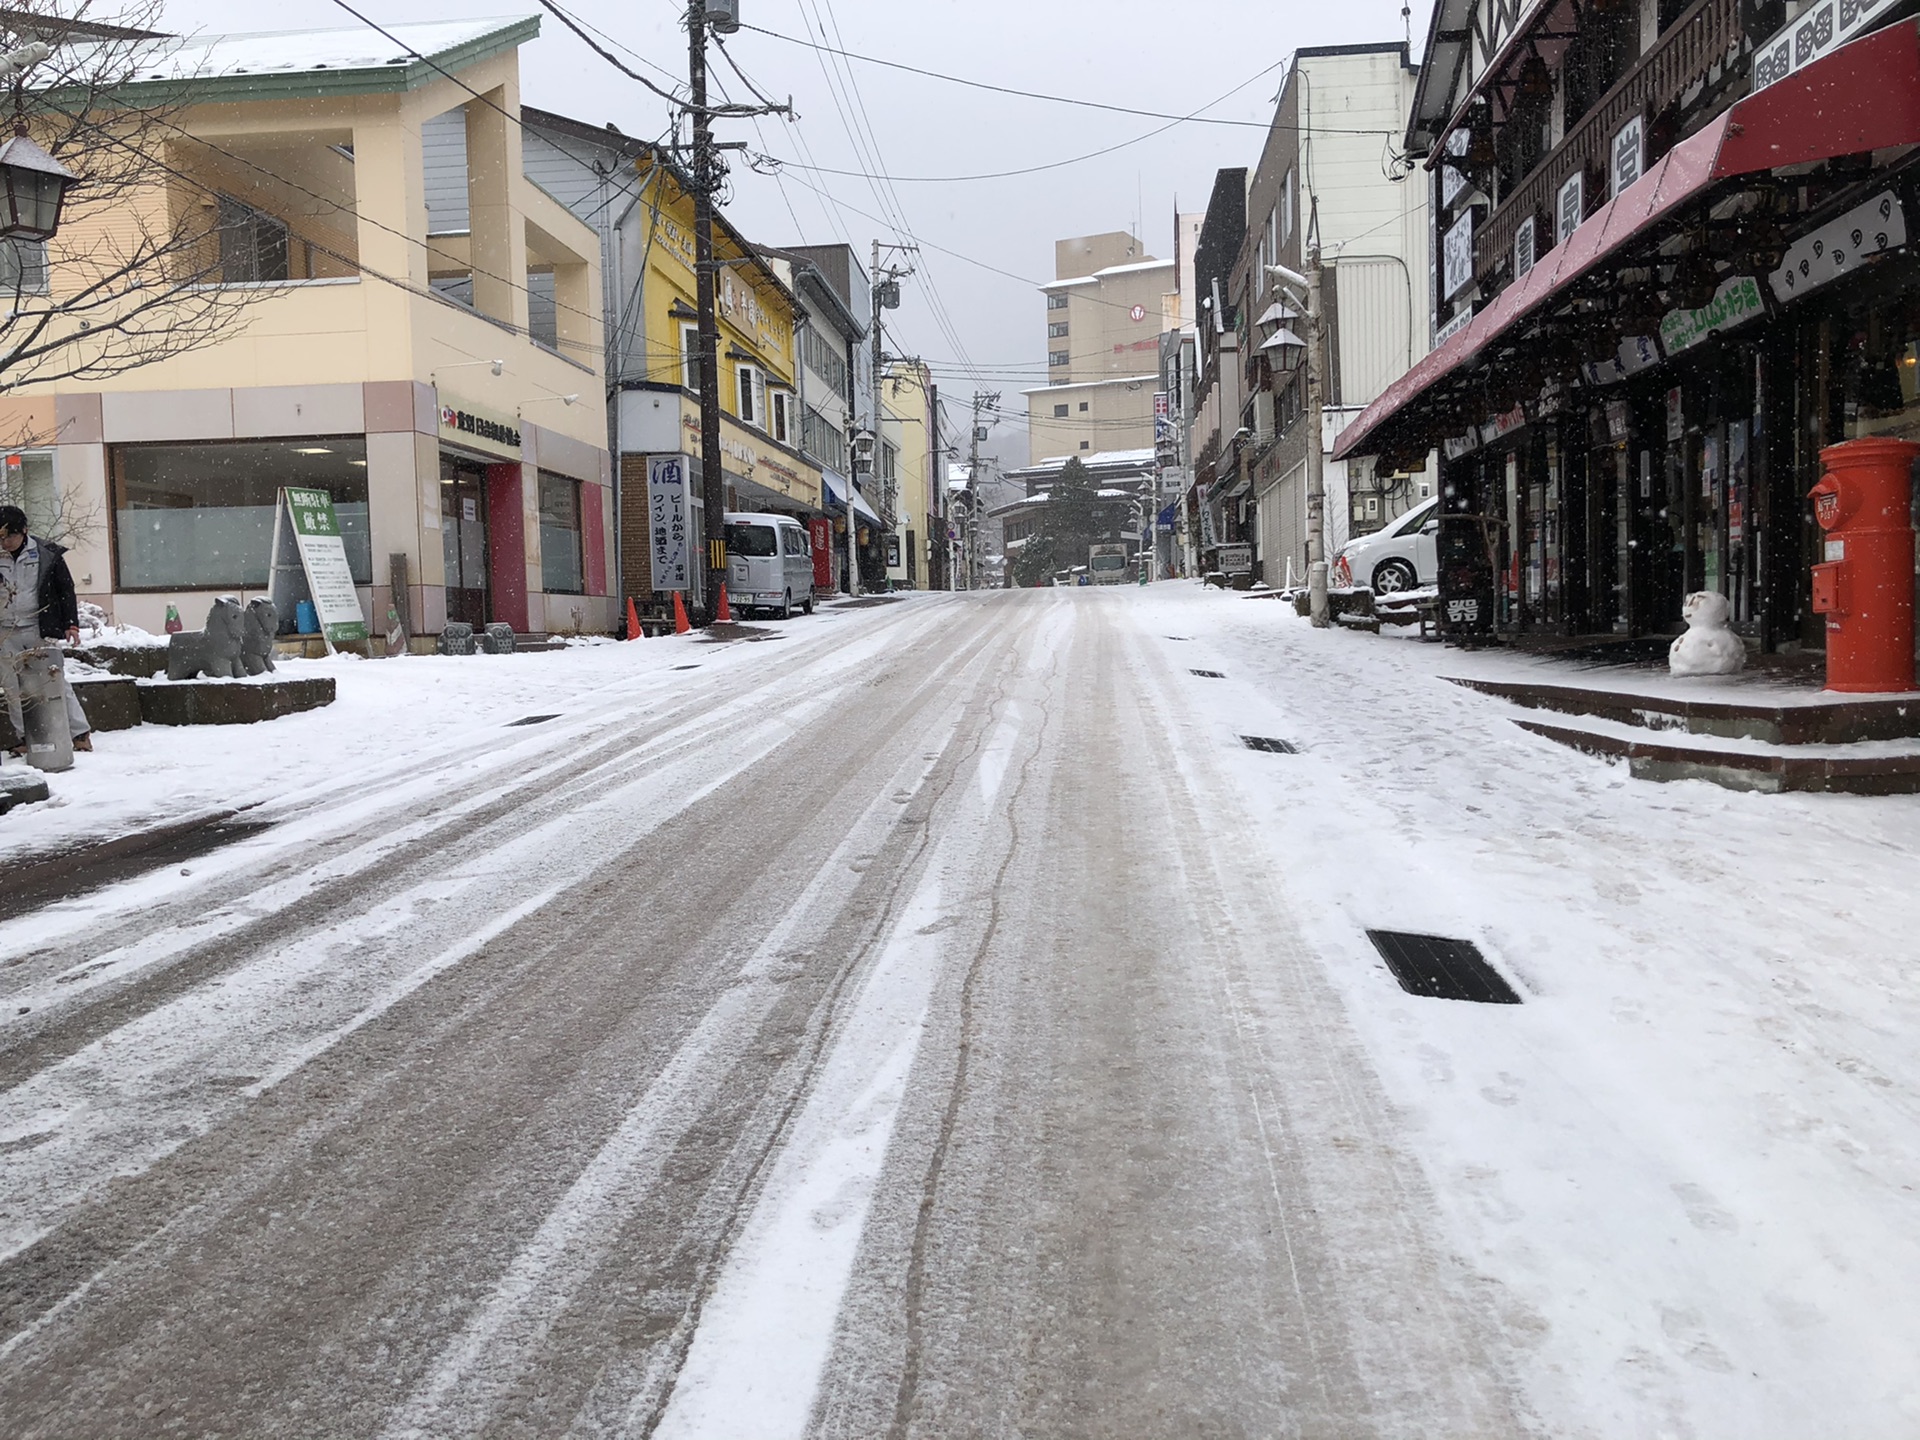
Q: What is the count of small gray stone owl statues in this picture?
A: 2